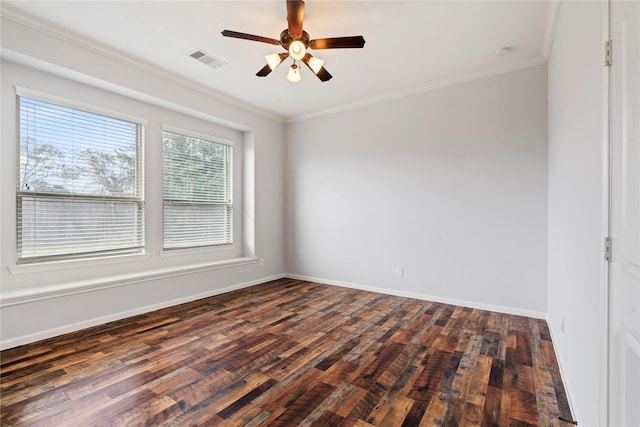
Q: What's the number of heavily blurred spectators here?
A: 0